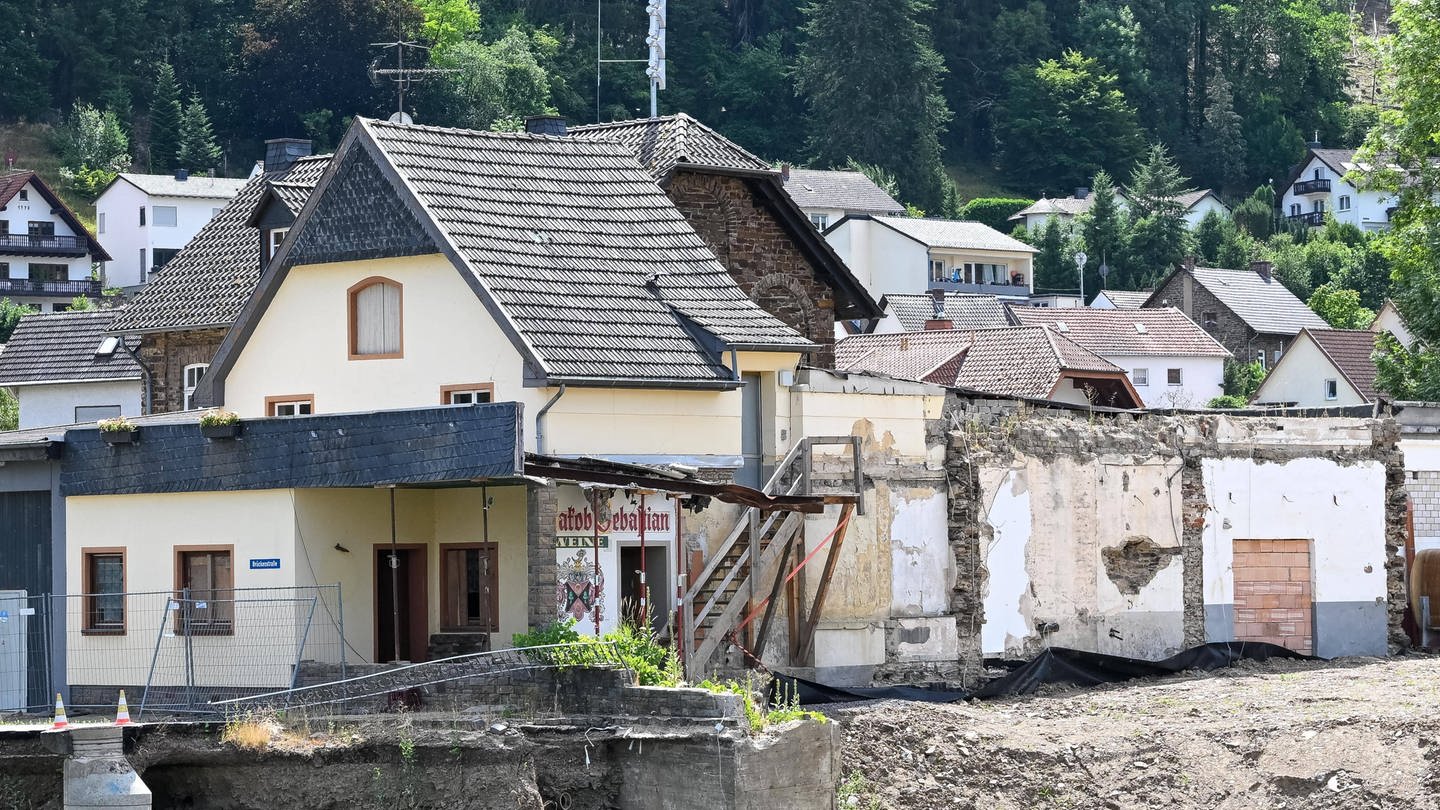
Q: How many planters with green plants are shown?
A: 2